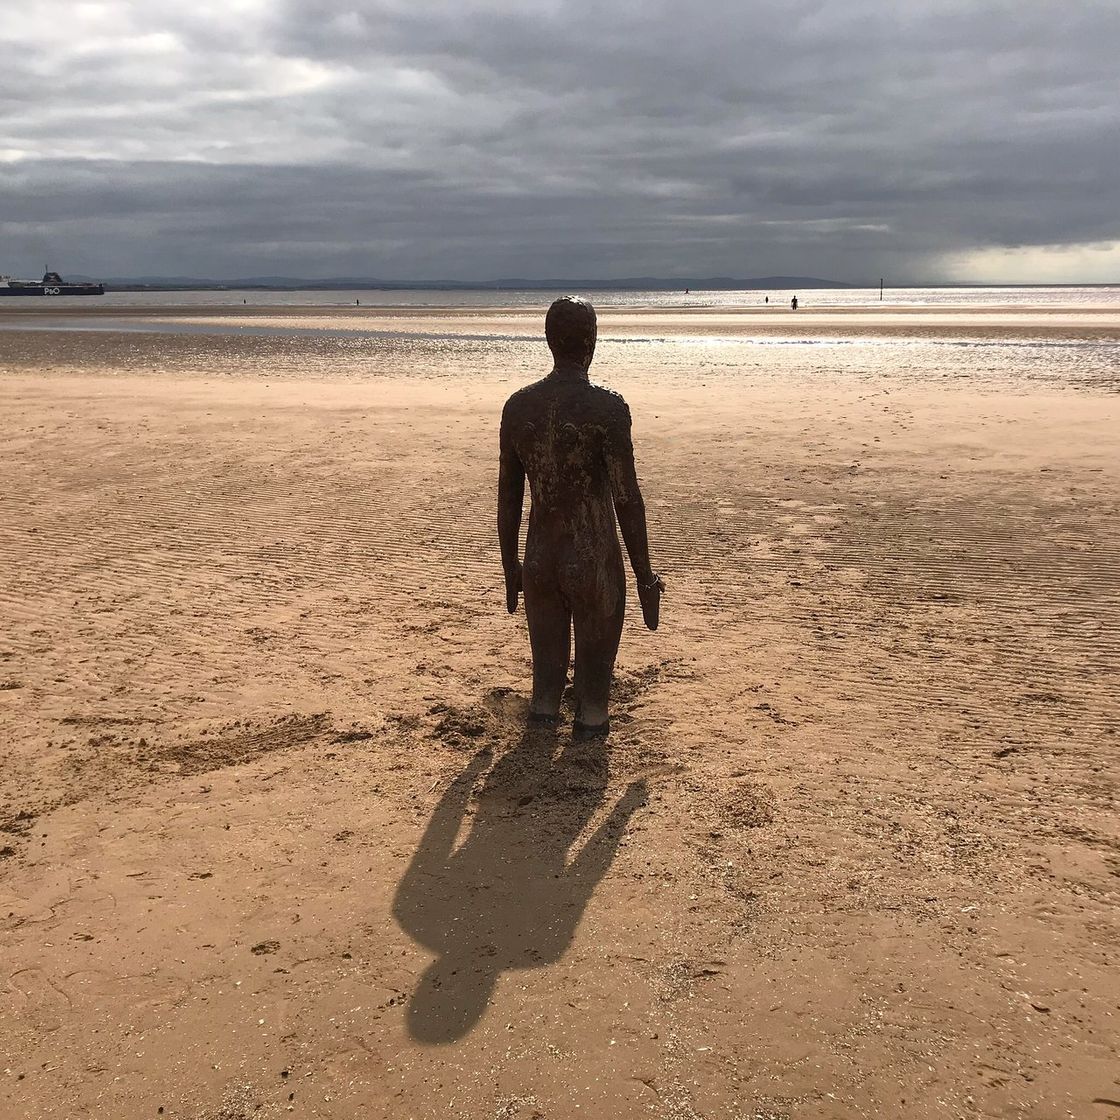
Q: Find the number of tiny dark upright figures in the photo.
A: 4